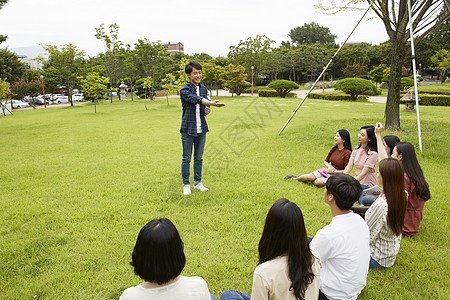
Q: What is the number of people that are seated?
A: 8